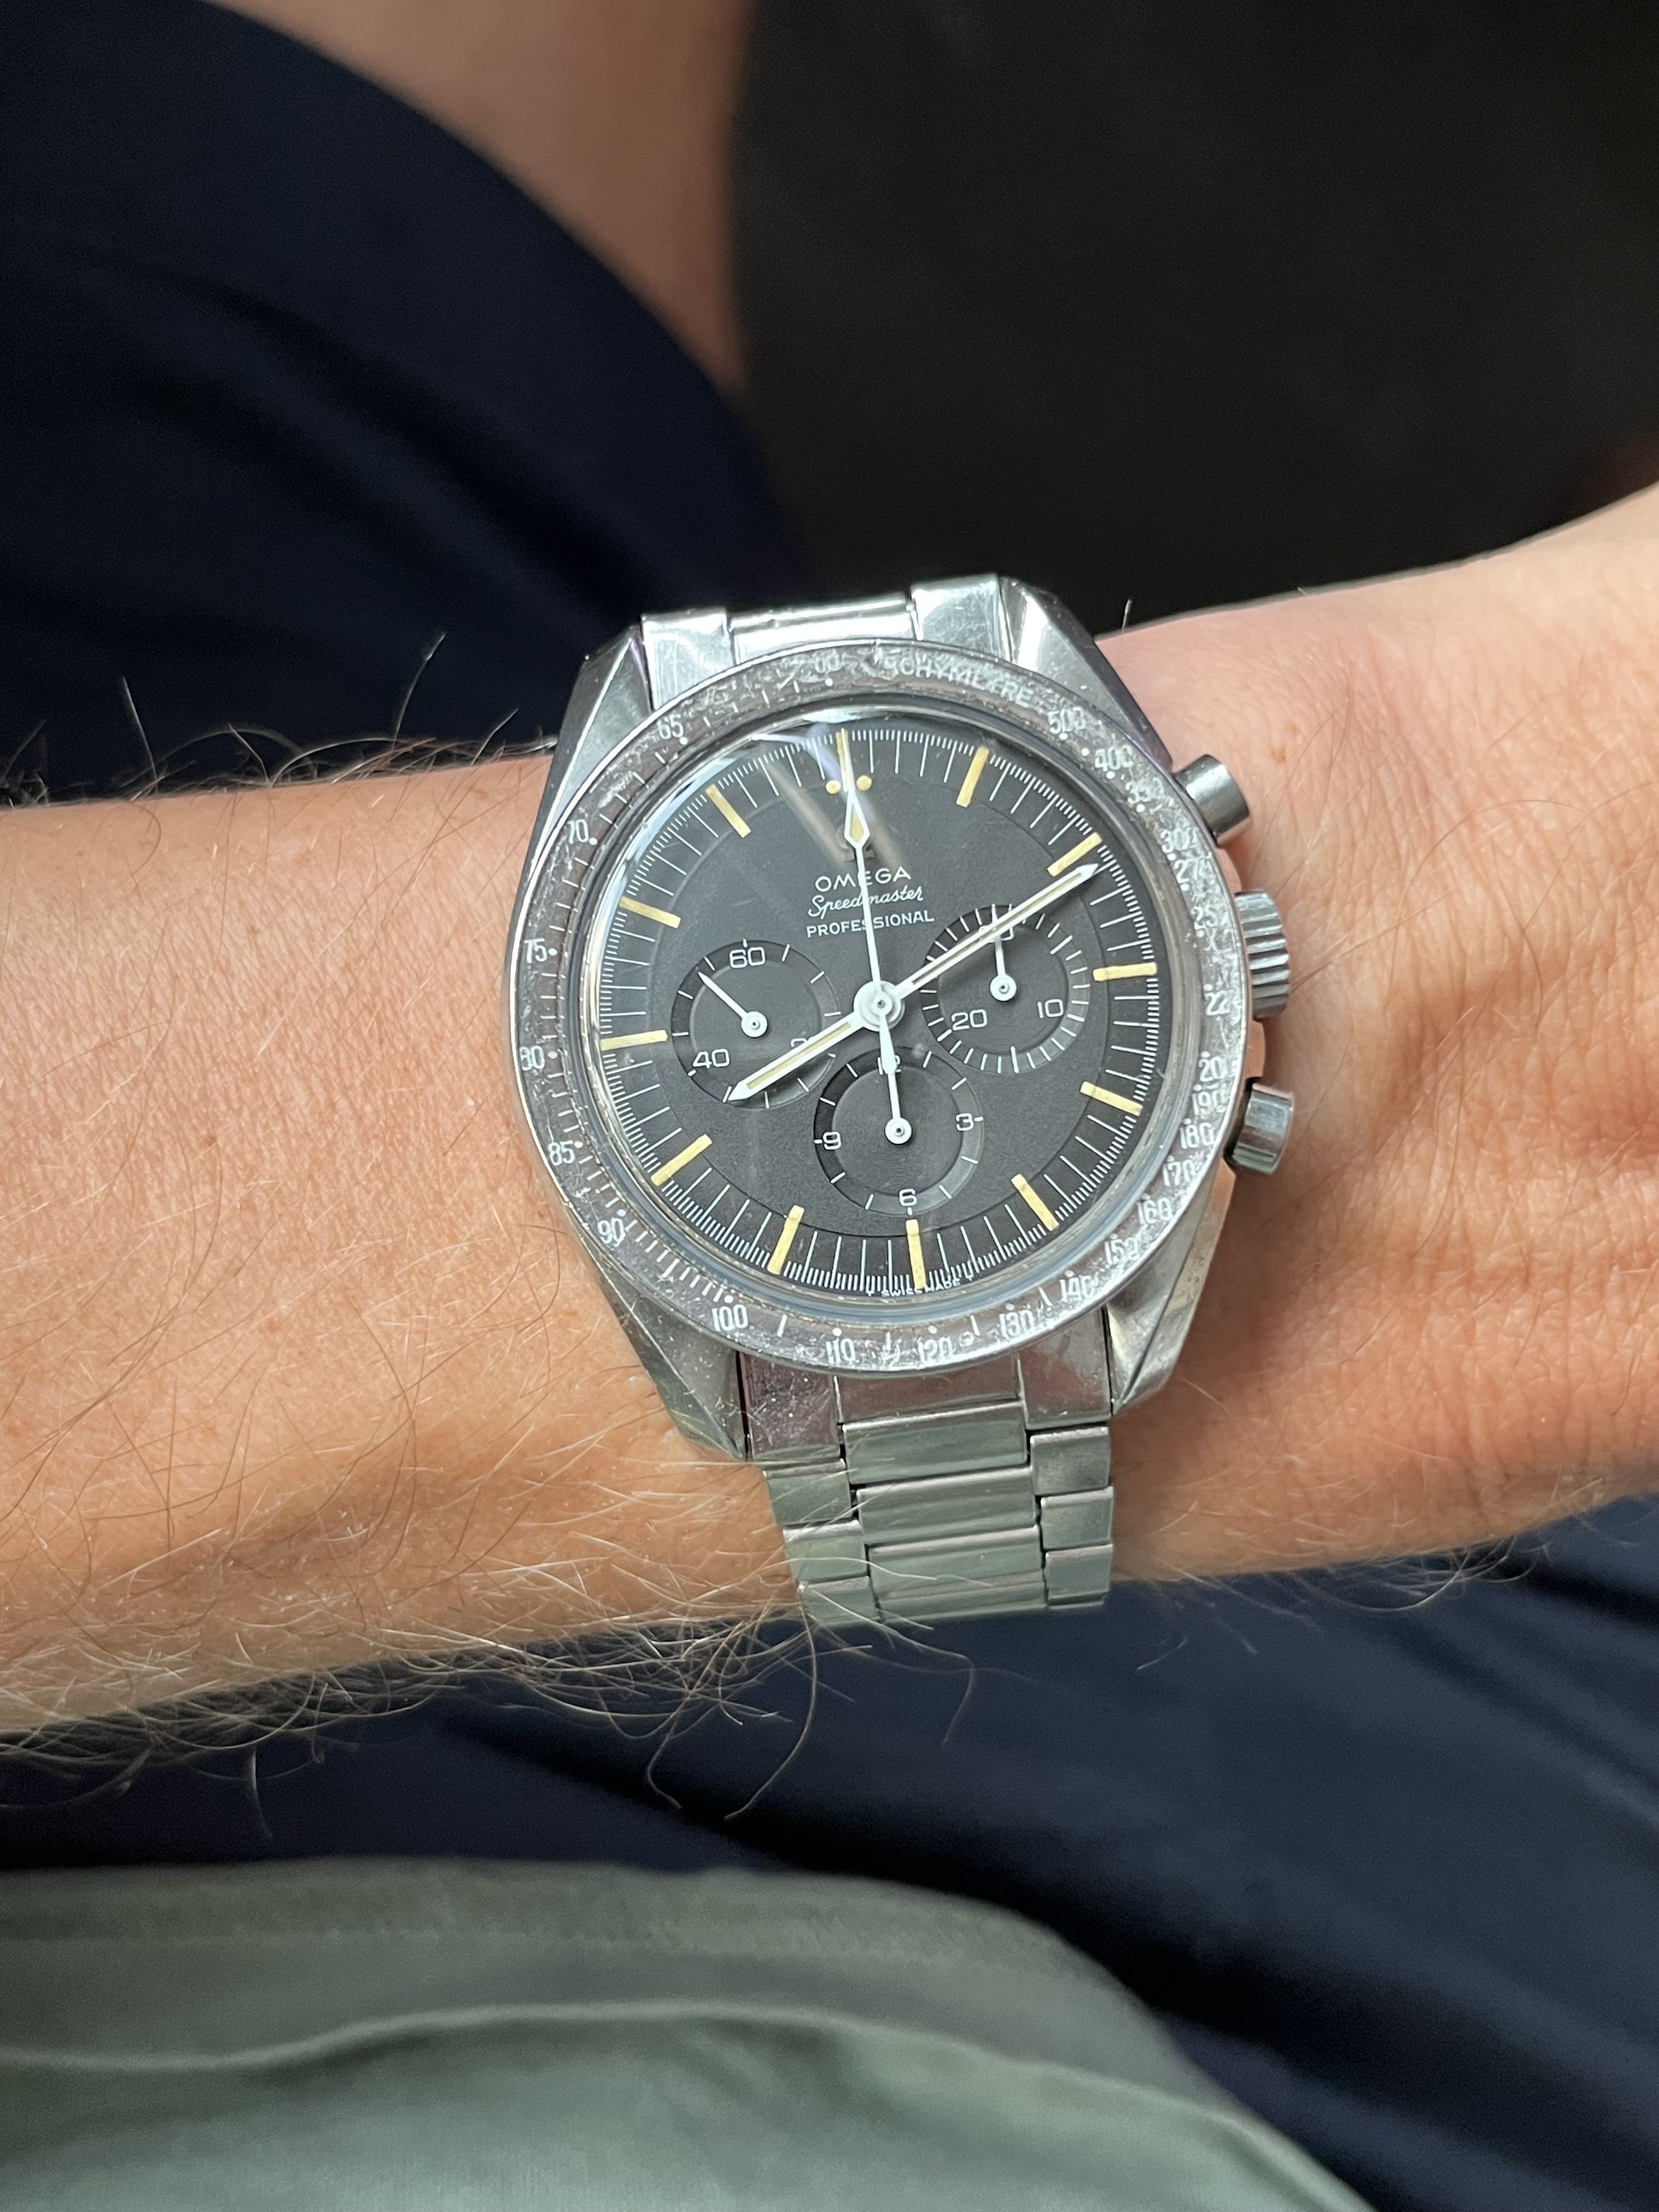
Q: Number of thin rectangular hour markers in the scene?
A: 12